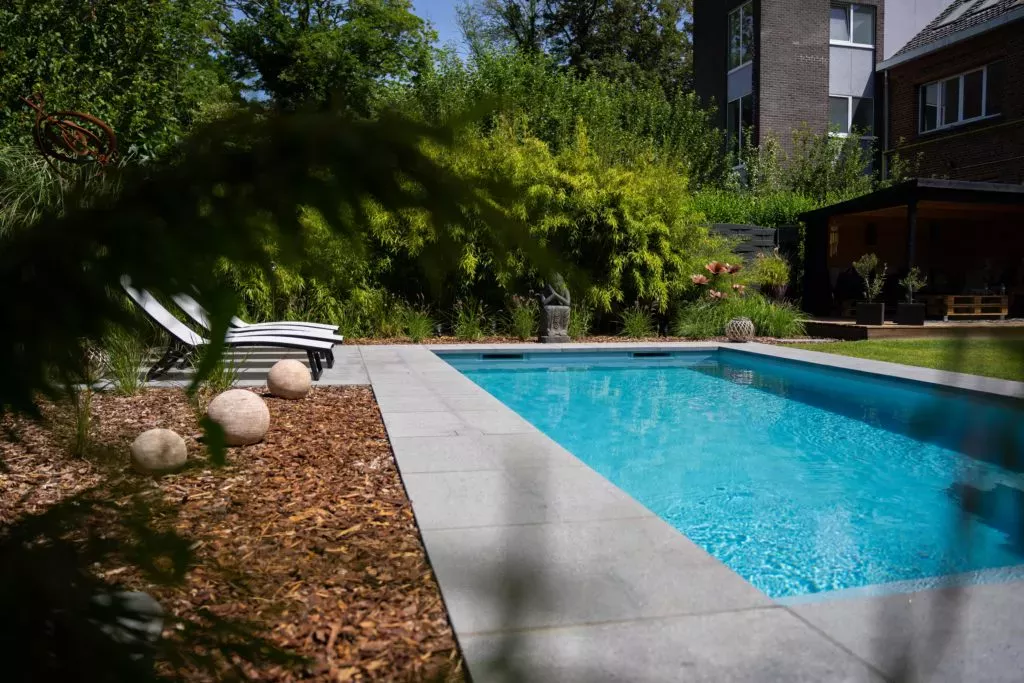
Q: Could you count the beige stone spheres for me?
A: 3